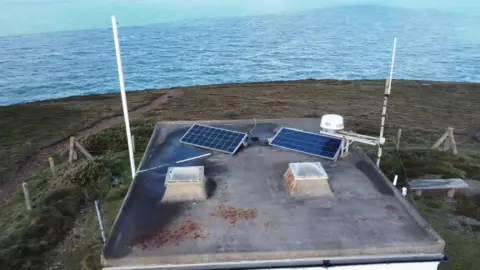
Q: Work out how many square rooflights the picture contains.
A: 2